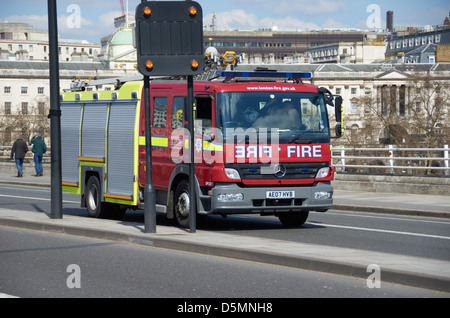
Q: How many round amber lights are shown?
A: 4